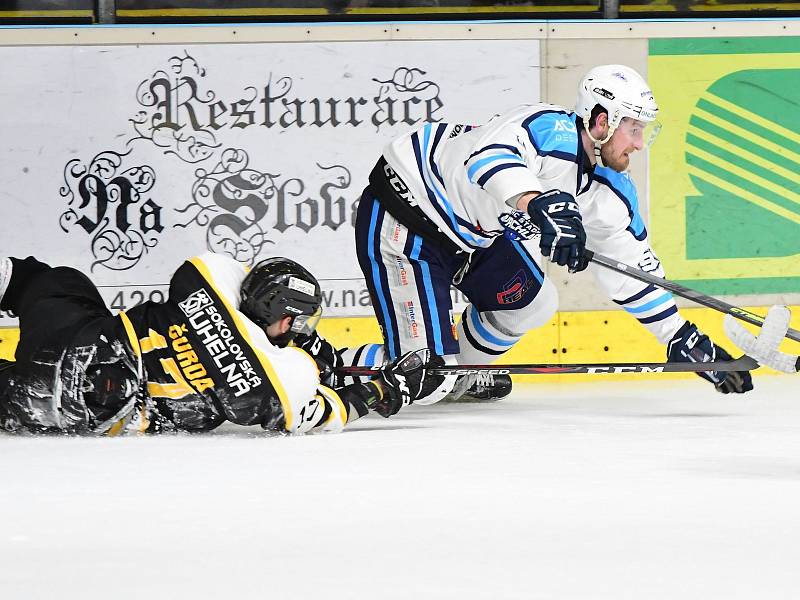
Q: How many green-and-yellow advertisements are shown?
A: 1